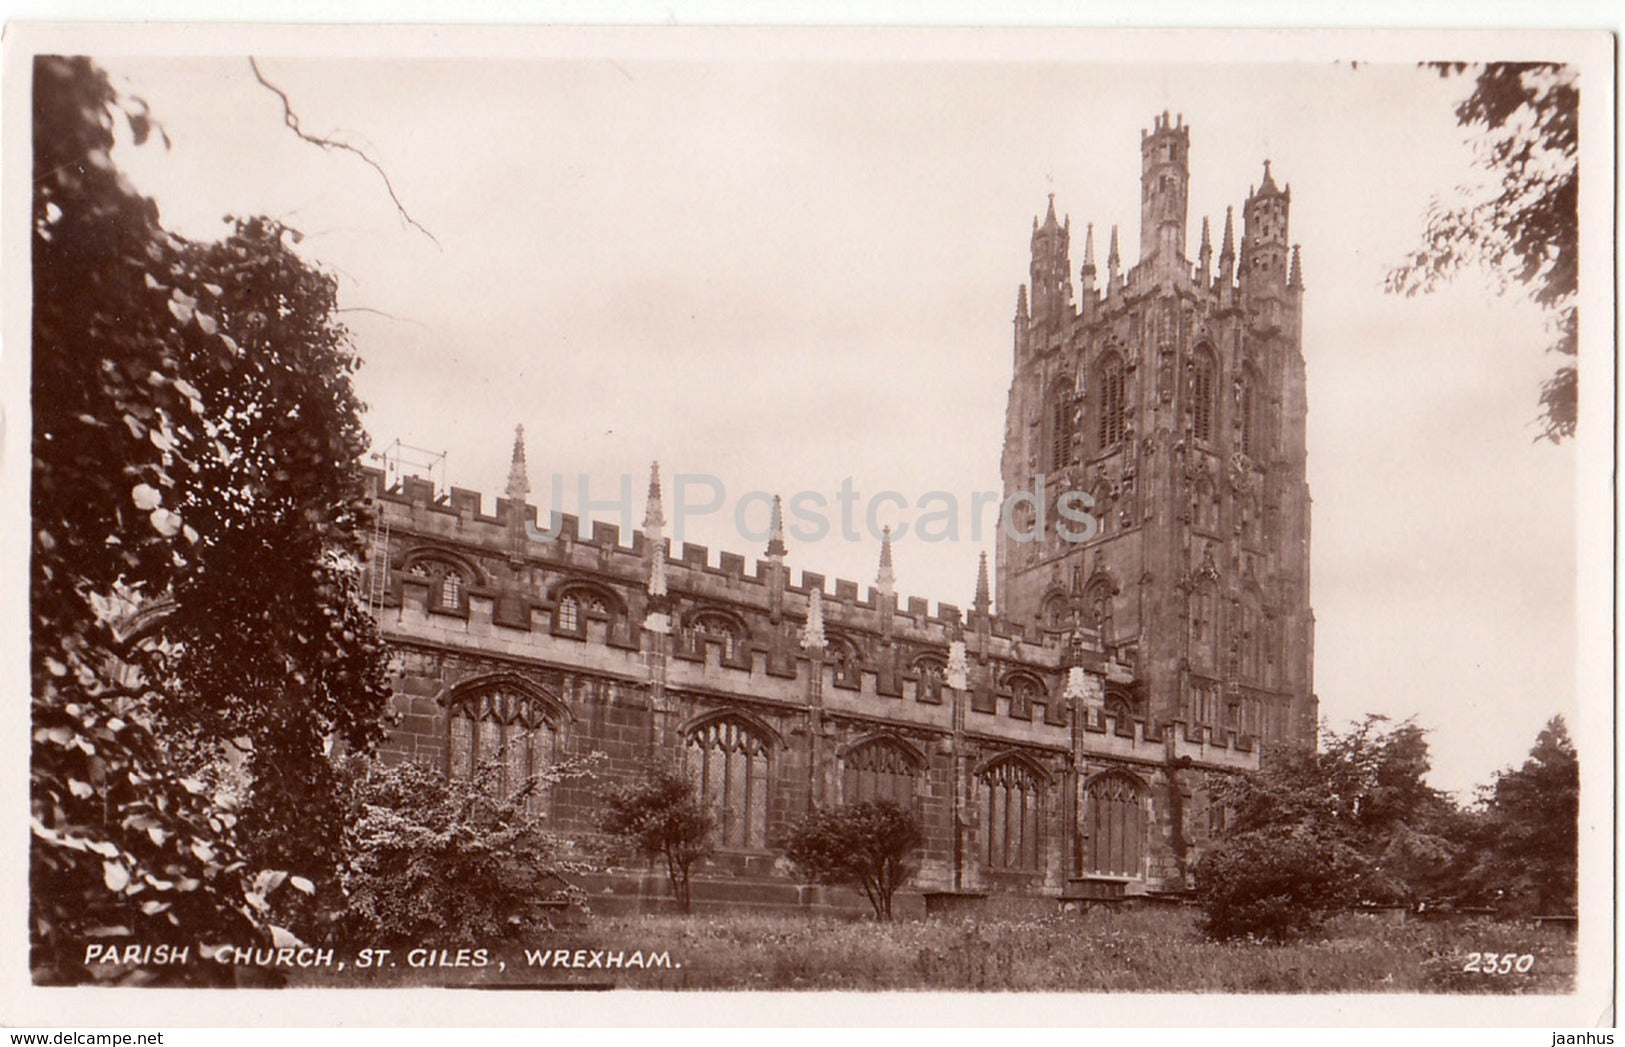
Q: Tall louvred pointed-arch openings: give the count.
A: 4